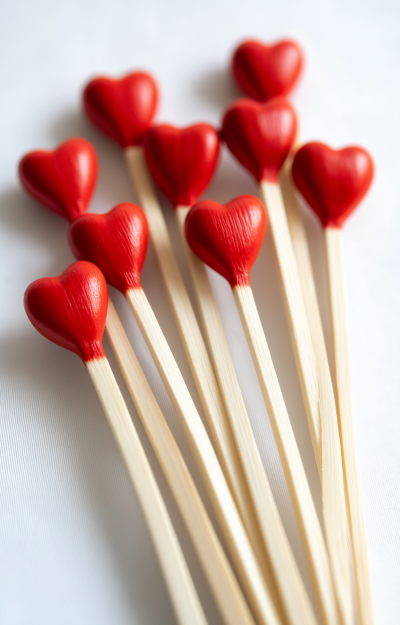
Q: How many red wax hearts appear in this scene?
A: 9